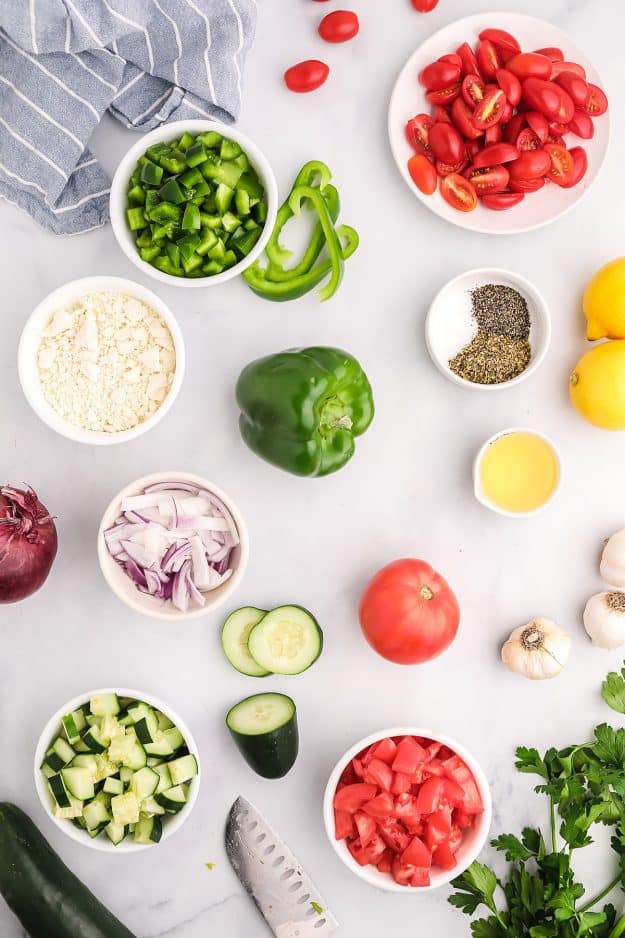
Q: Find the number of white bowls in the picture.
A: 7